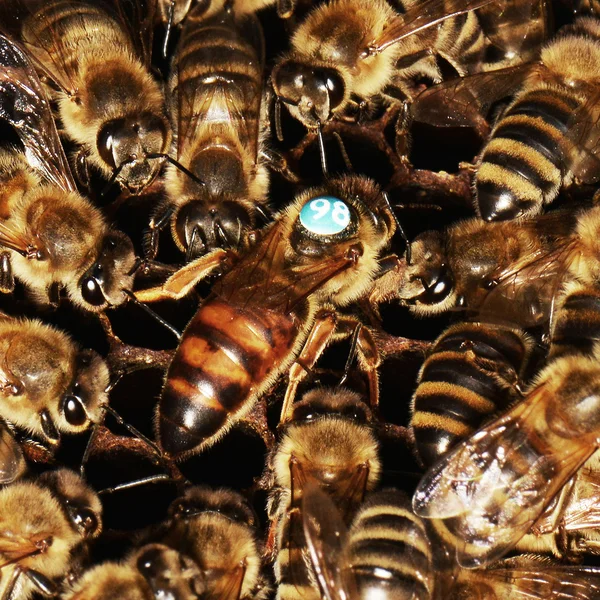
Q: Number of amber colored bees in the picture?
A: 1